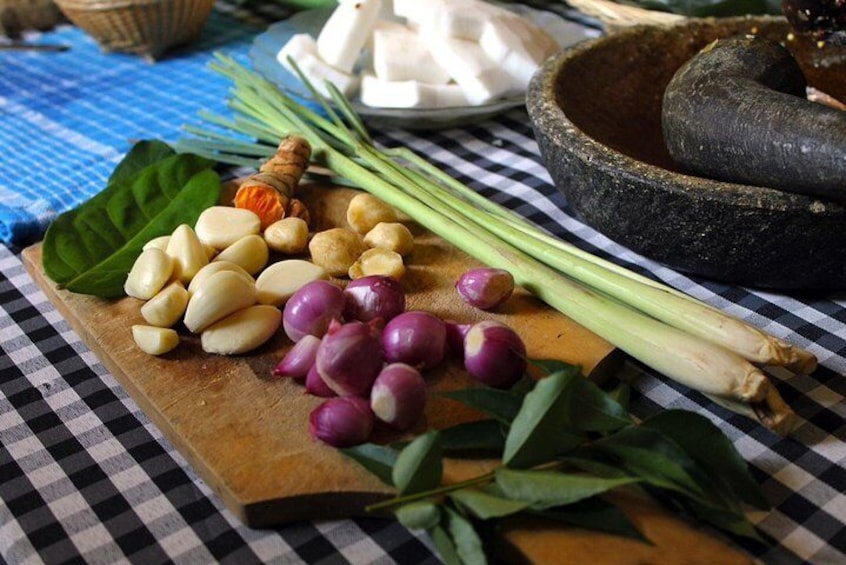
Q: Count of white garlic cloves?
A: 11